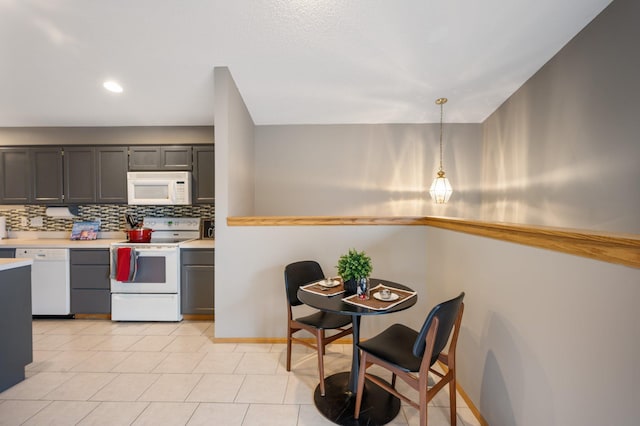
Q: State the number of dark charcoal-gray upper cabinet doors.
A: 7